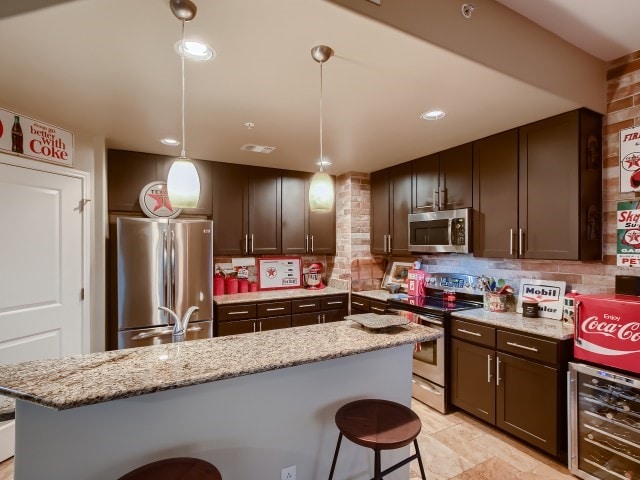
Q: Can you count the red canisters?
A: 4